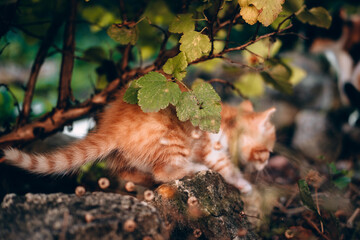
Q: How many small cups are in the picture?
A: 0